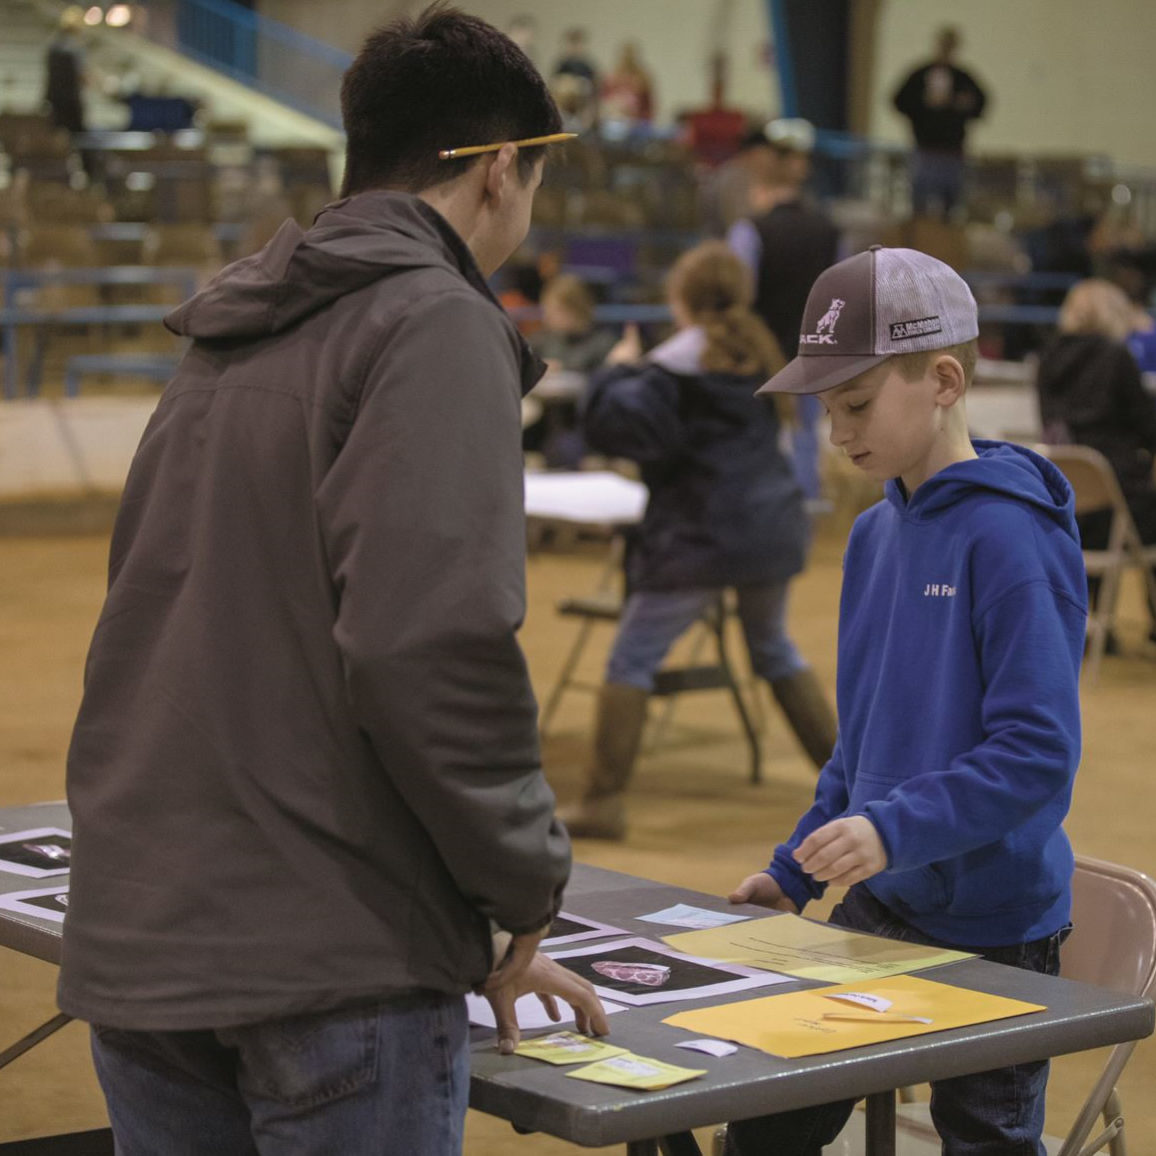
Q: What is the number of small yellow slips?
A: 2